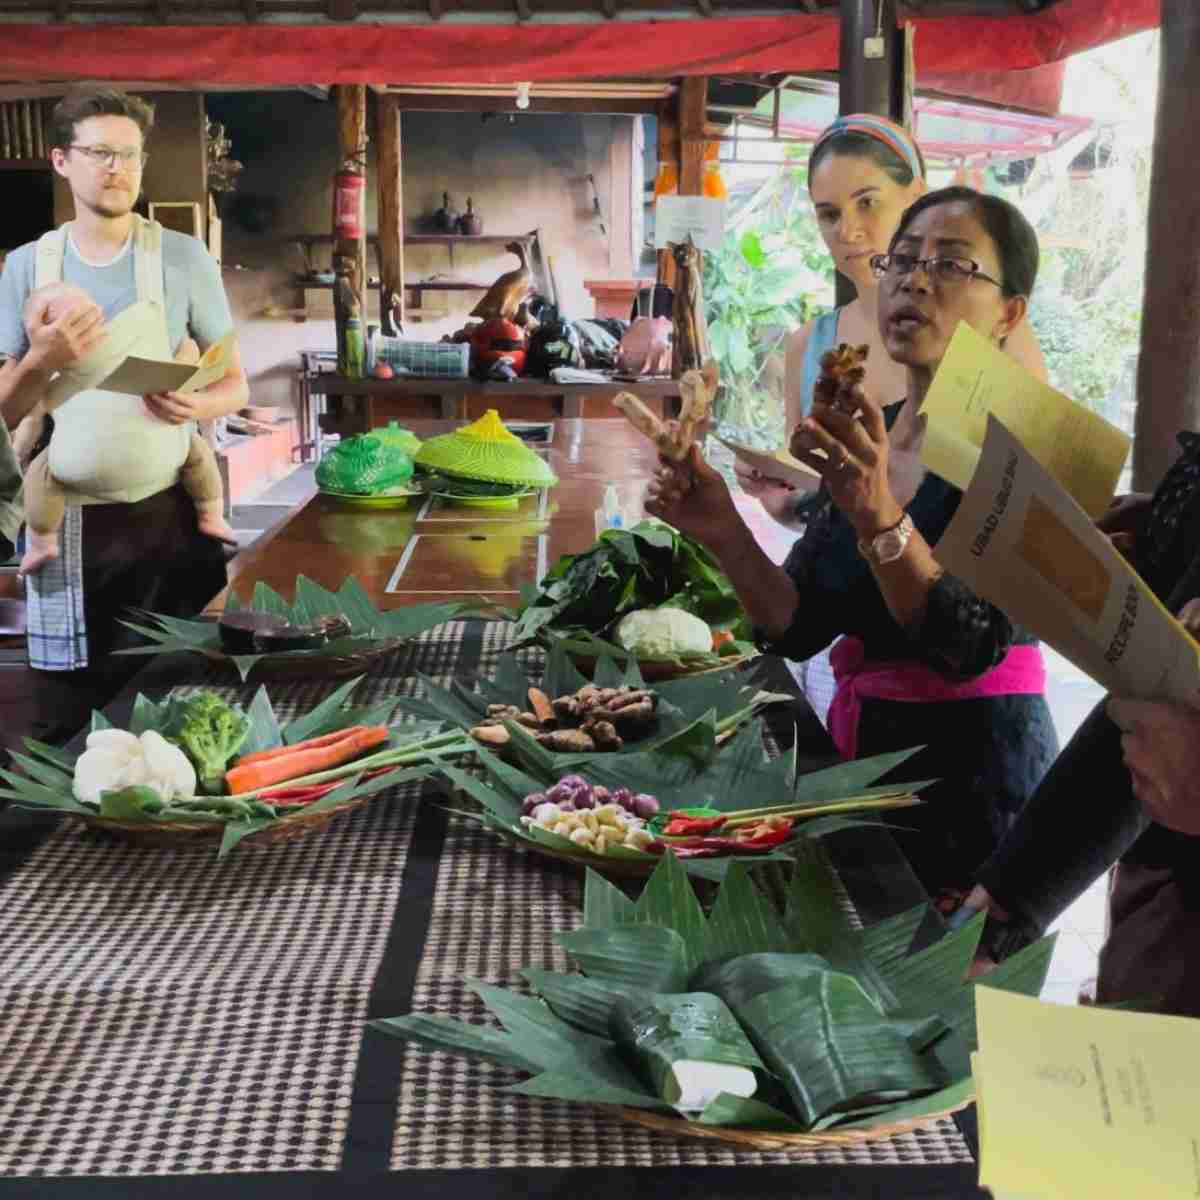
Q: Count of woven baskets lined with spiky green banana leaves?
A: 6